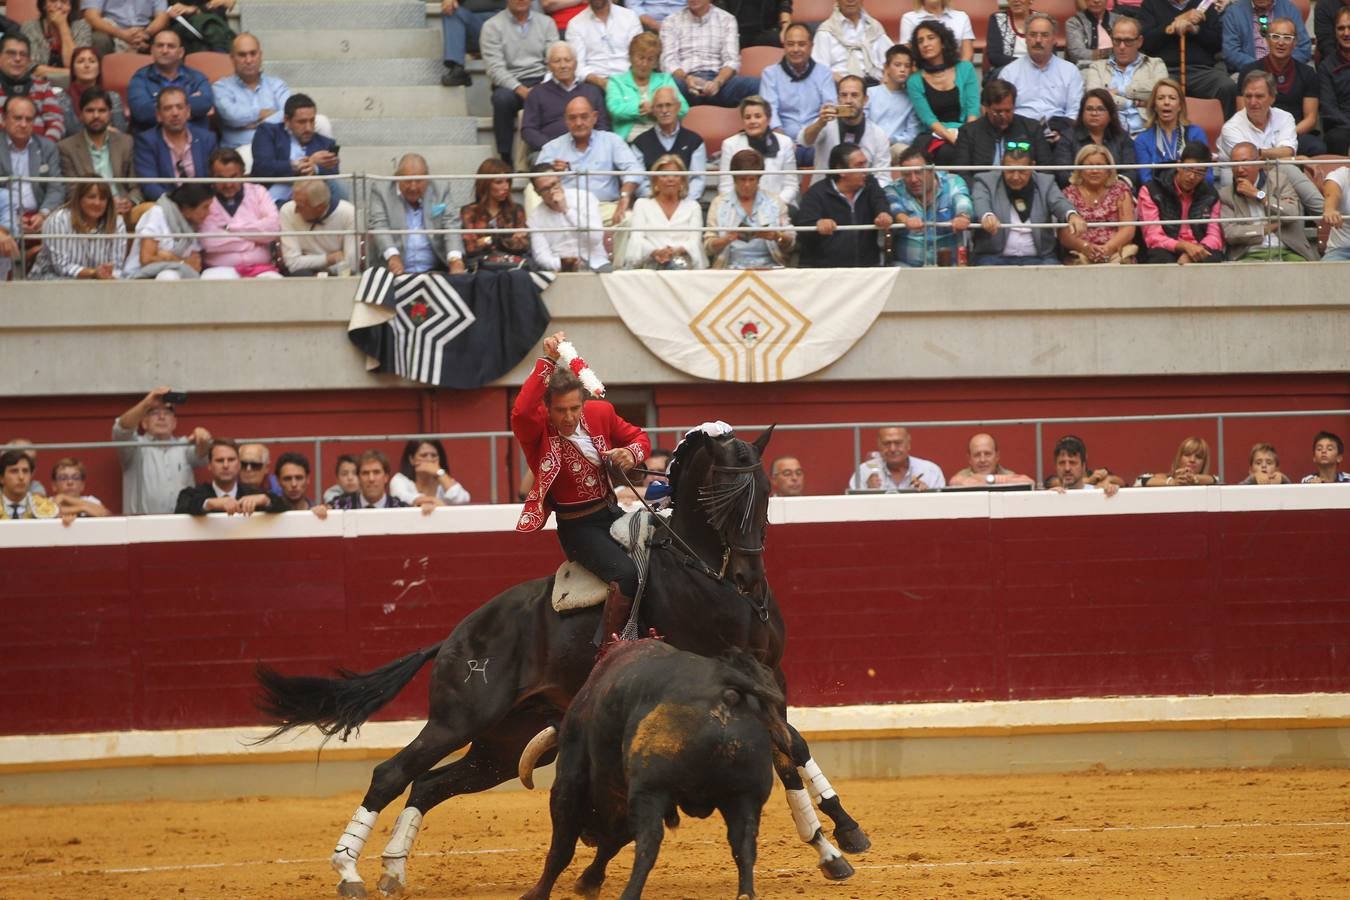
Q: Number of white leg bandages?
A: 4